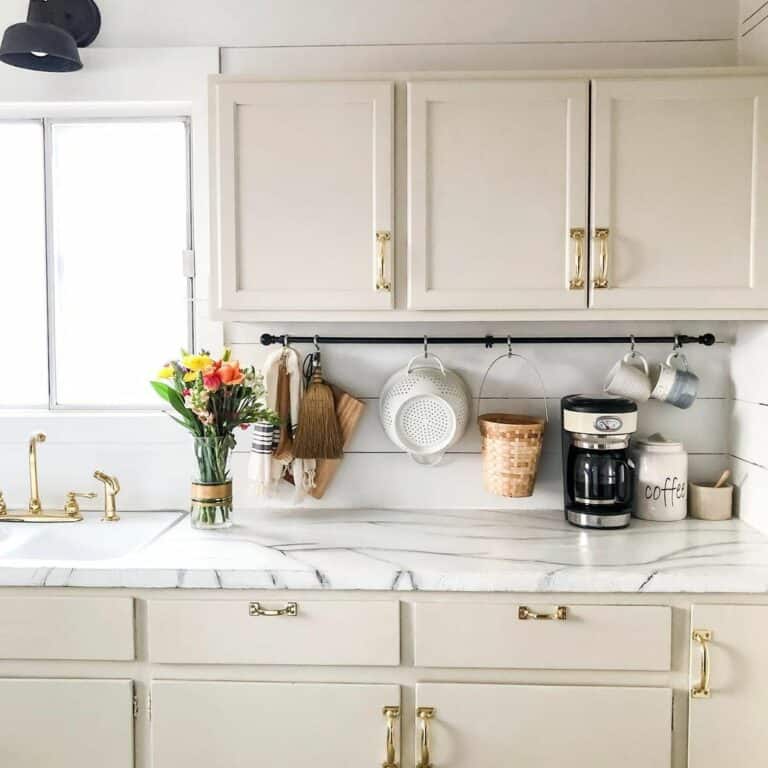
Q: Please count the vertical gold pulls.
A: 6